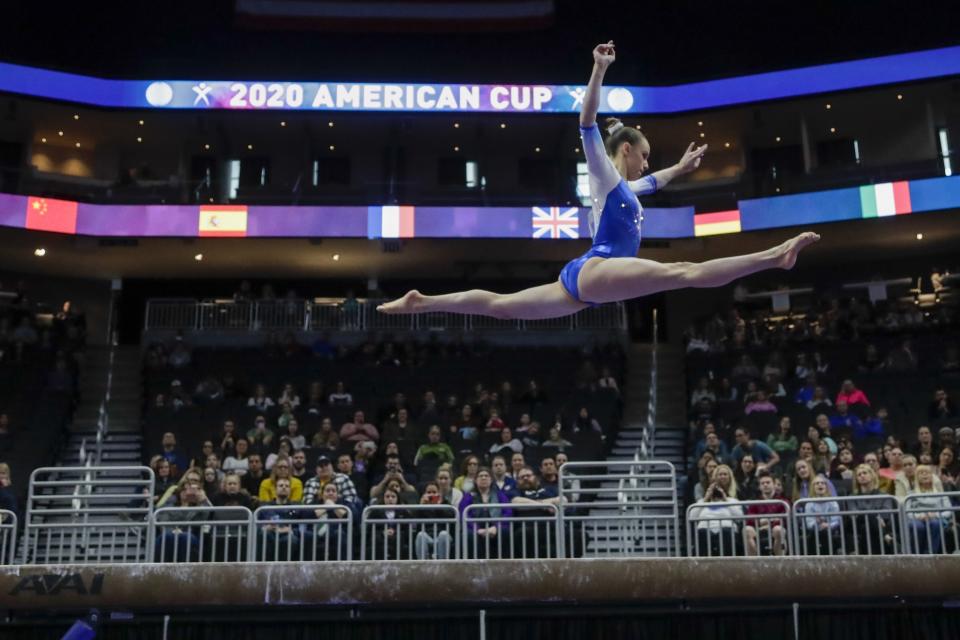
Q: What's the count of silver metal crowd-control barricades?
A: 10